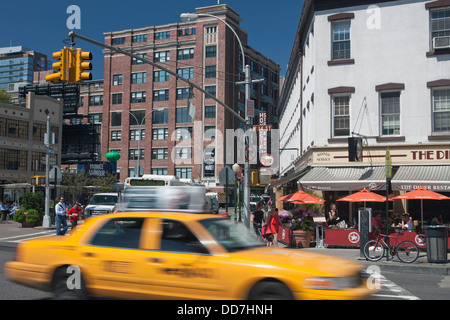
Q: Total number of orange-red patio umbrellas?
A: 3